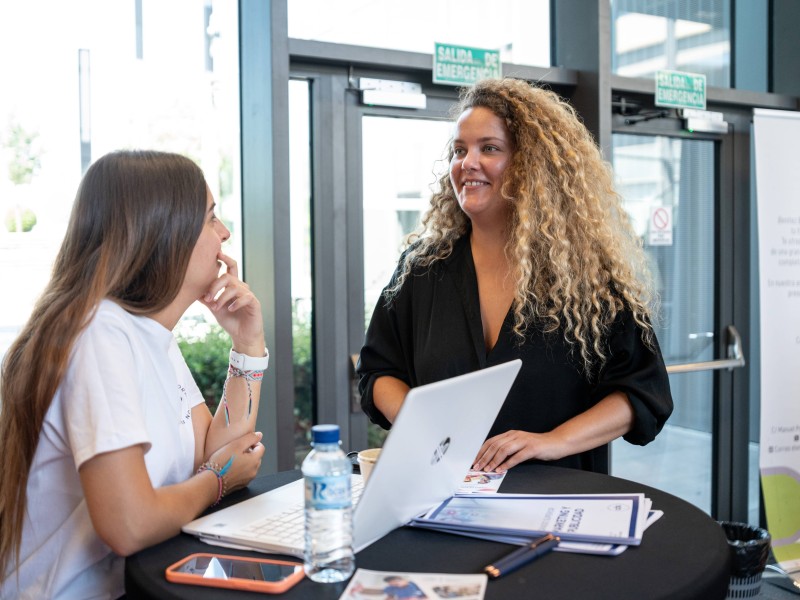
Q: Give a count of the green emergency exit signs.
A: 2